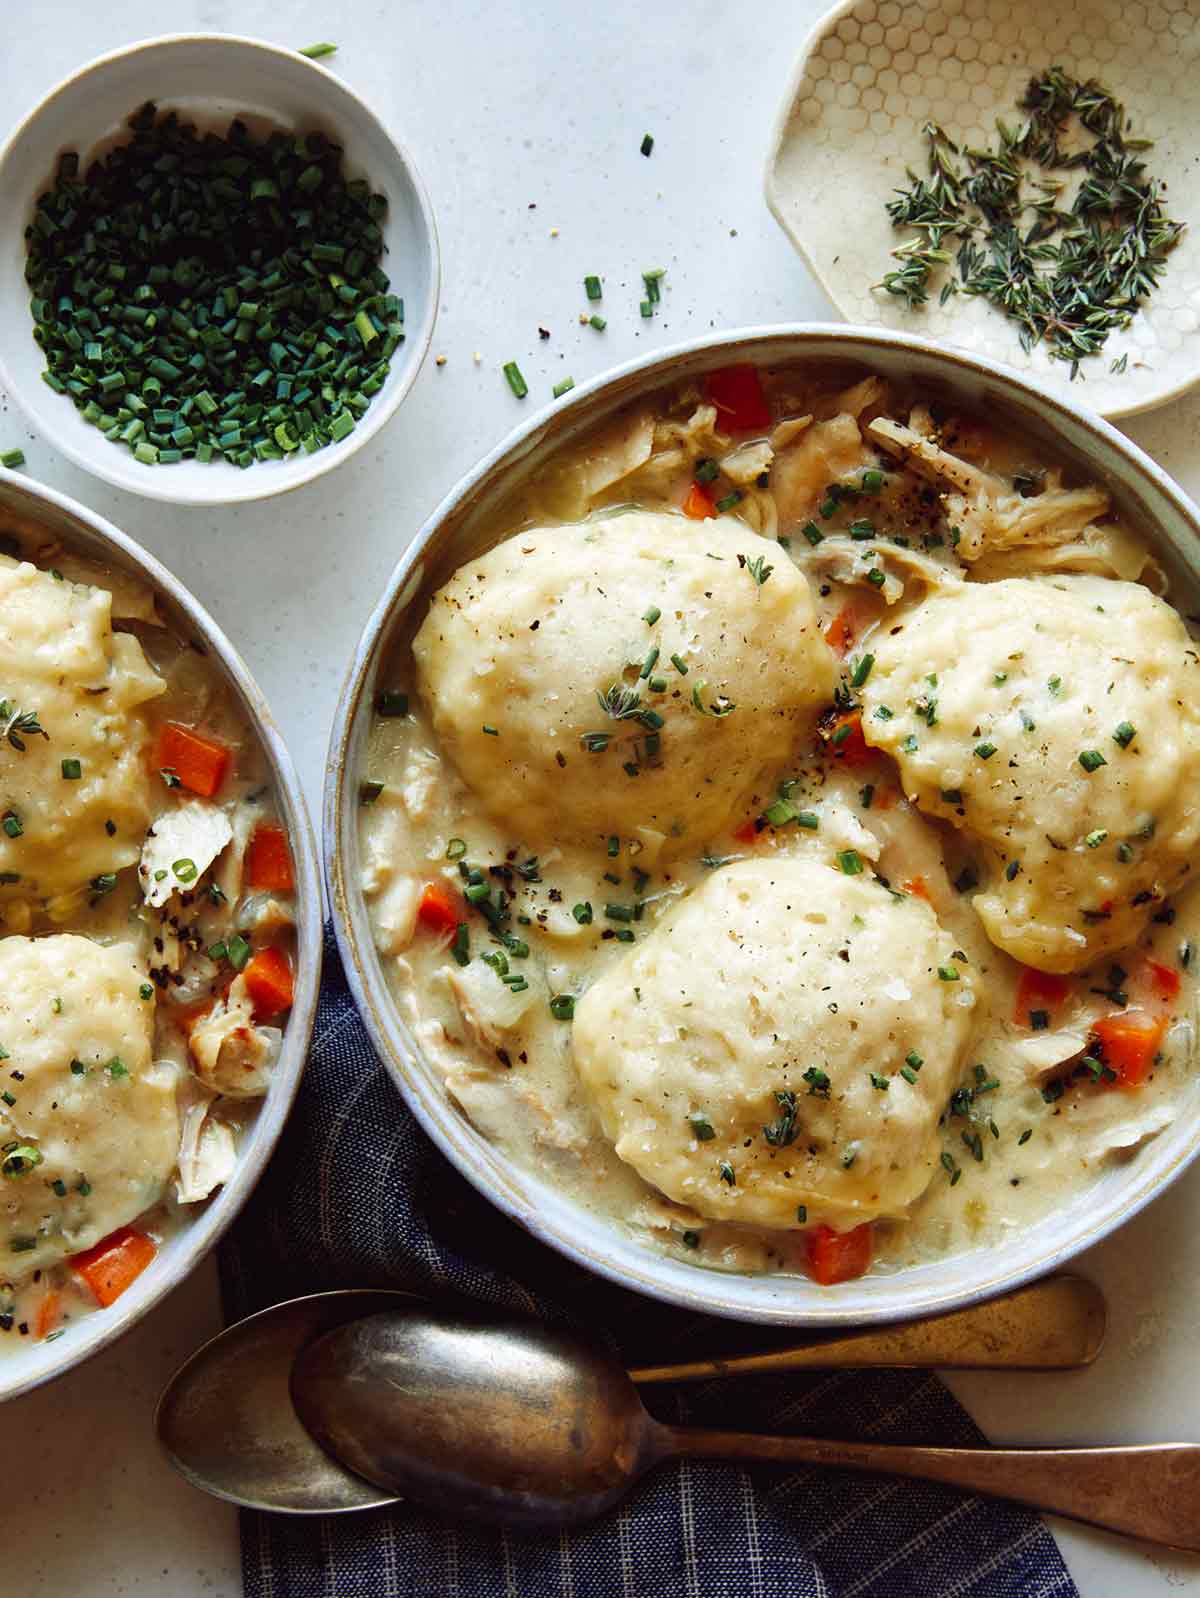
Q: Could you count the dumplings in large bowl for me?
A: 3